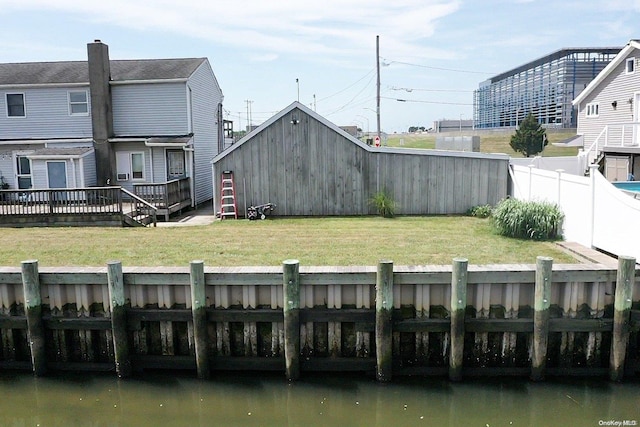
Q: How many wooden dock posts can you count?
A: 8